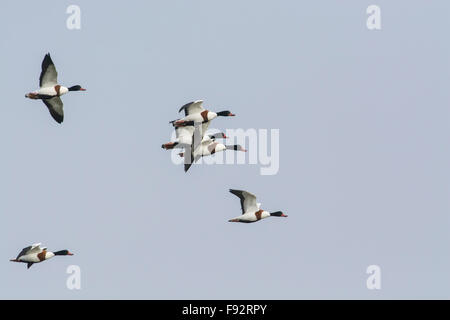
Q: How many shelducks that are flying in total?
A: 6